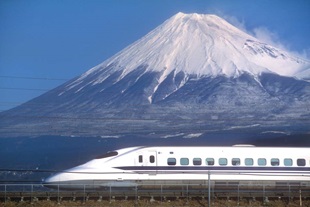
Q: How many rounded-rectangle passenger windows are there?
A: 11